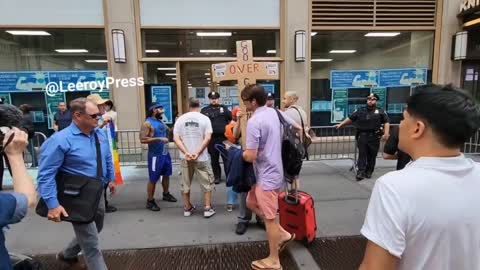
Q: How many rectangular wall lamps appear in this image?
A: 3